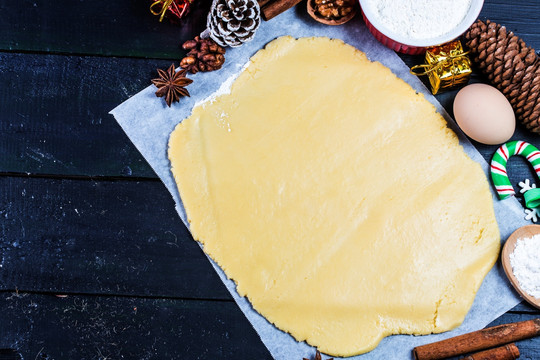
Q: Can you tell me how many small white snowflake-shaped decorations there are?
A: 2